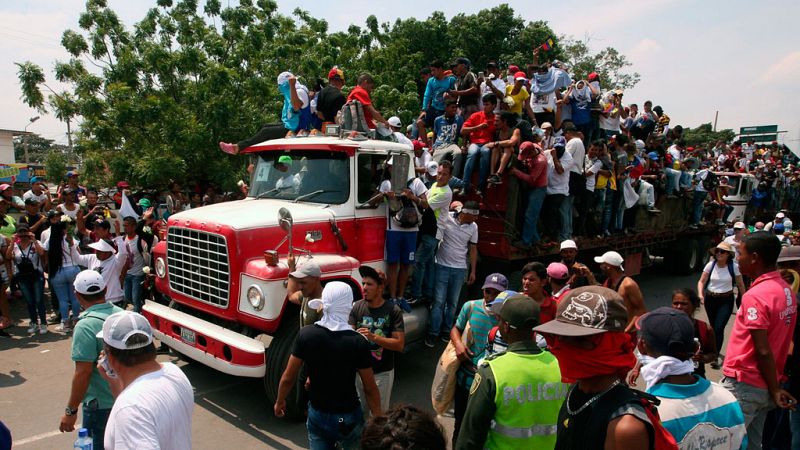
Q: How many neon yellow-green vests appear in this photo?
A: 1